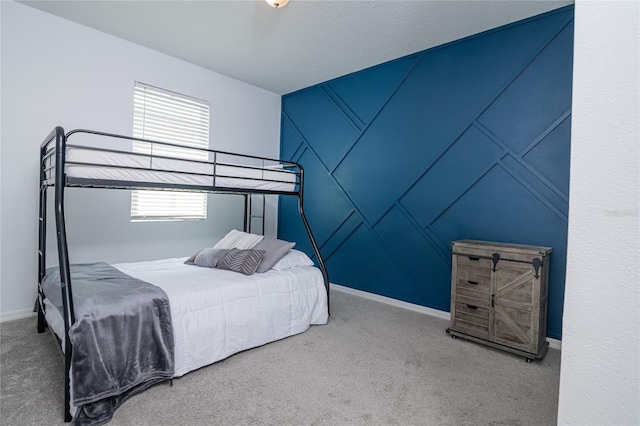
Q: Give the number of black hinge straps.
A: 2